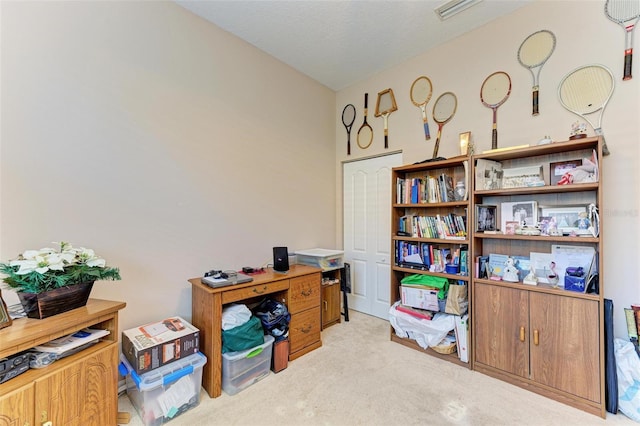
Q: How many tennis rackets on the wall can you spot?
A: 9